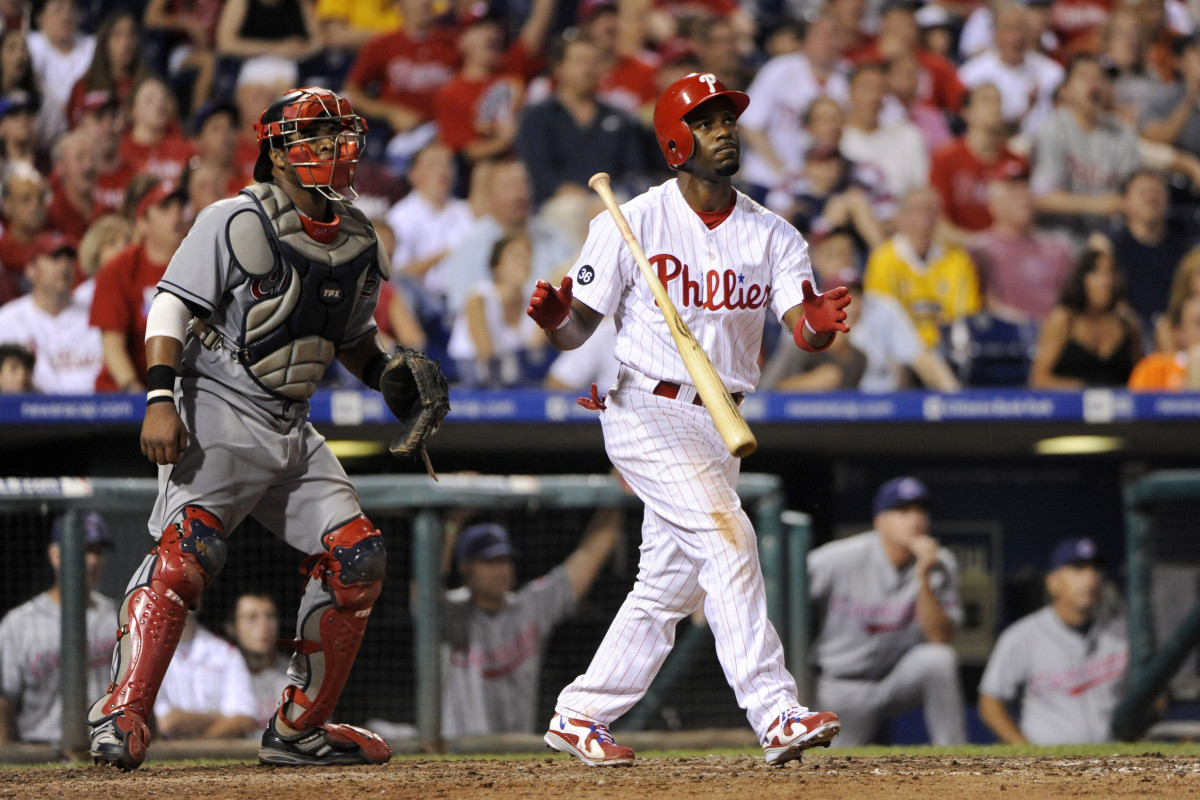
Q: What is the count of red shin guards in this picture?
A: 2